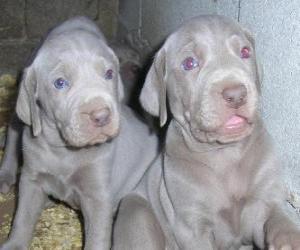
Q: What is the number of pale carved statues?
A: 0